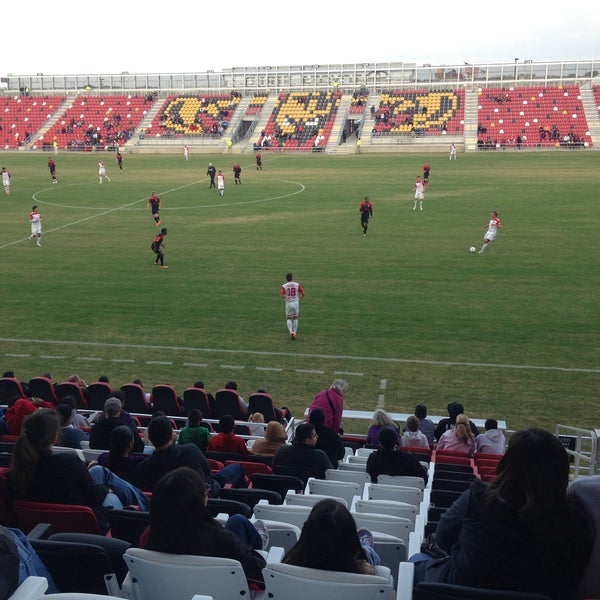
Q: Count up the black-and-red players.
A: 8